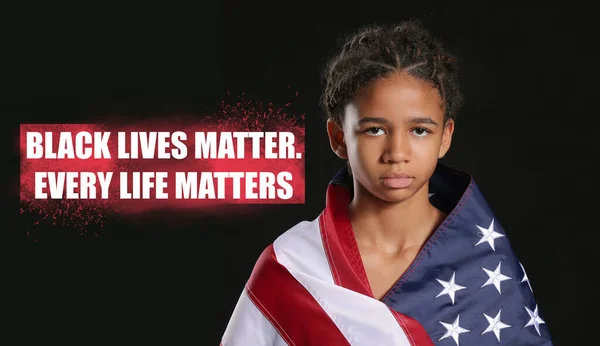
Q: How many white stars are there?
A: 7